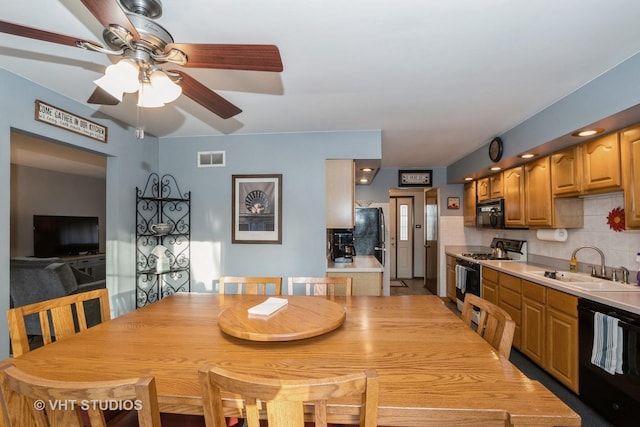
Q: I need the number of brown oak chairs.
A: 6